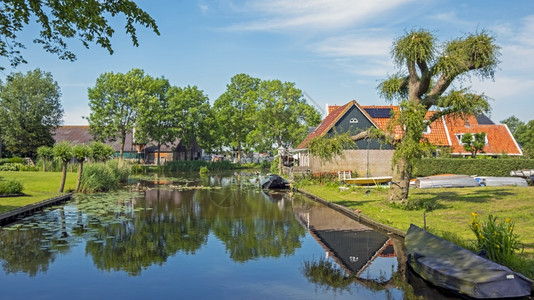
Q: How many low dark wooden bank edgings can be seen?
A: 2